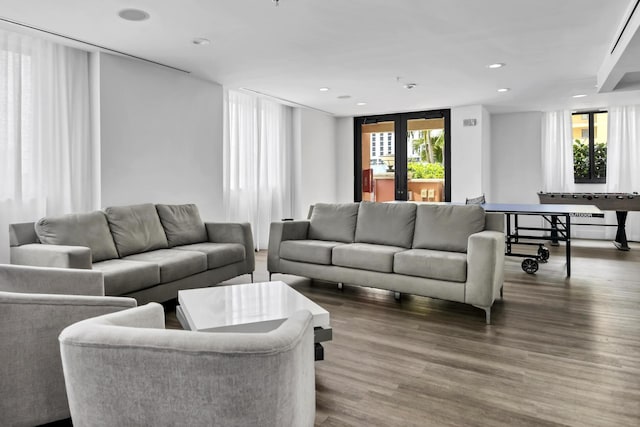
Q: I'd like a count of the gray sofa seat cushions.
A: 6